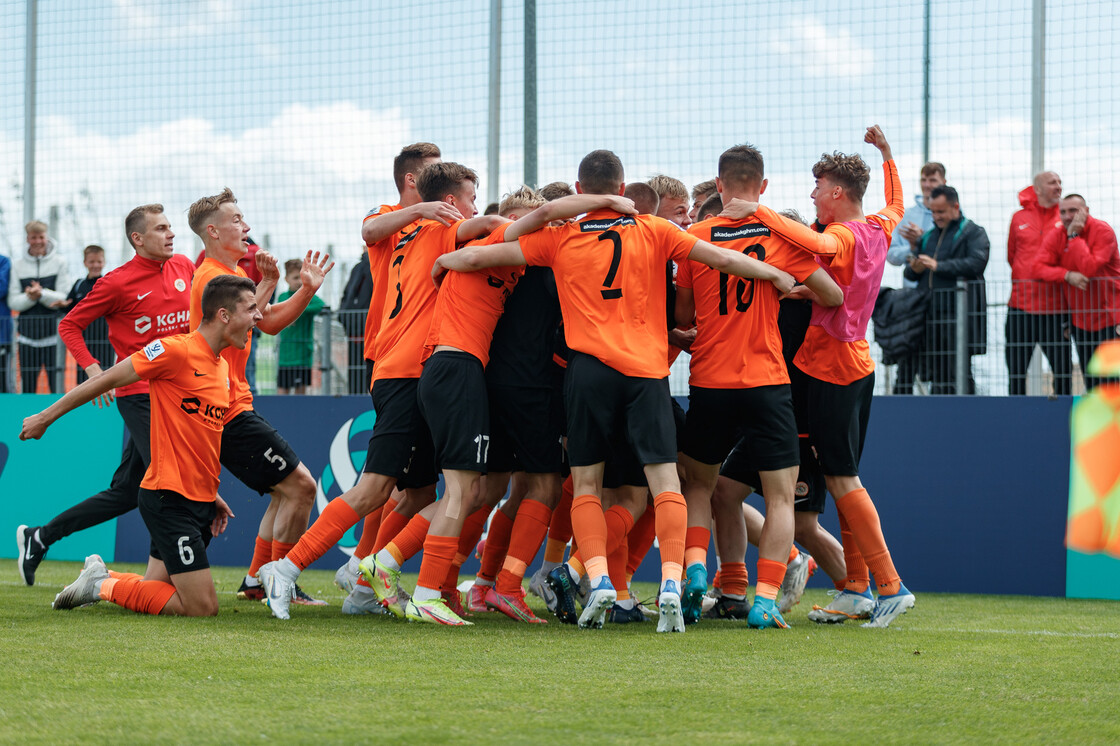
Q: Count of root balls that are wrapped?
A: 0